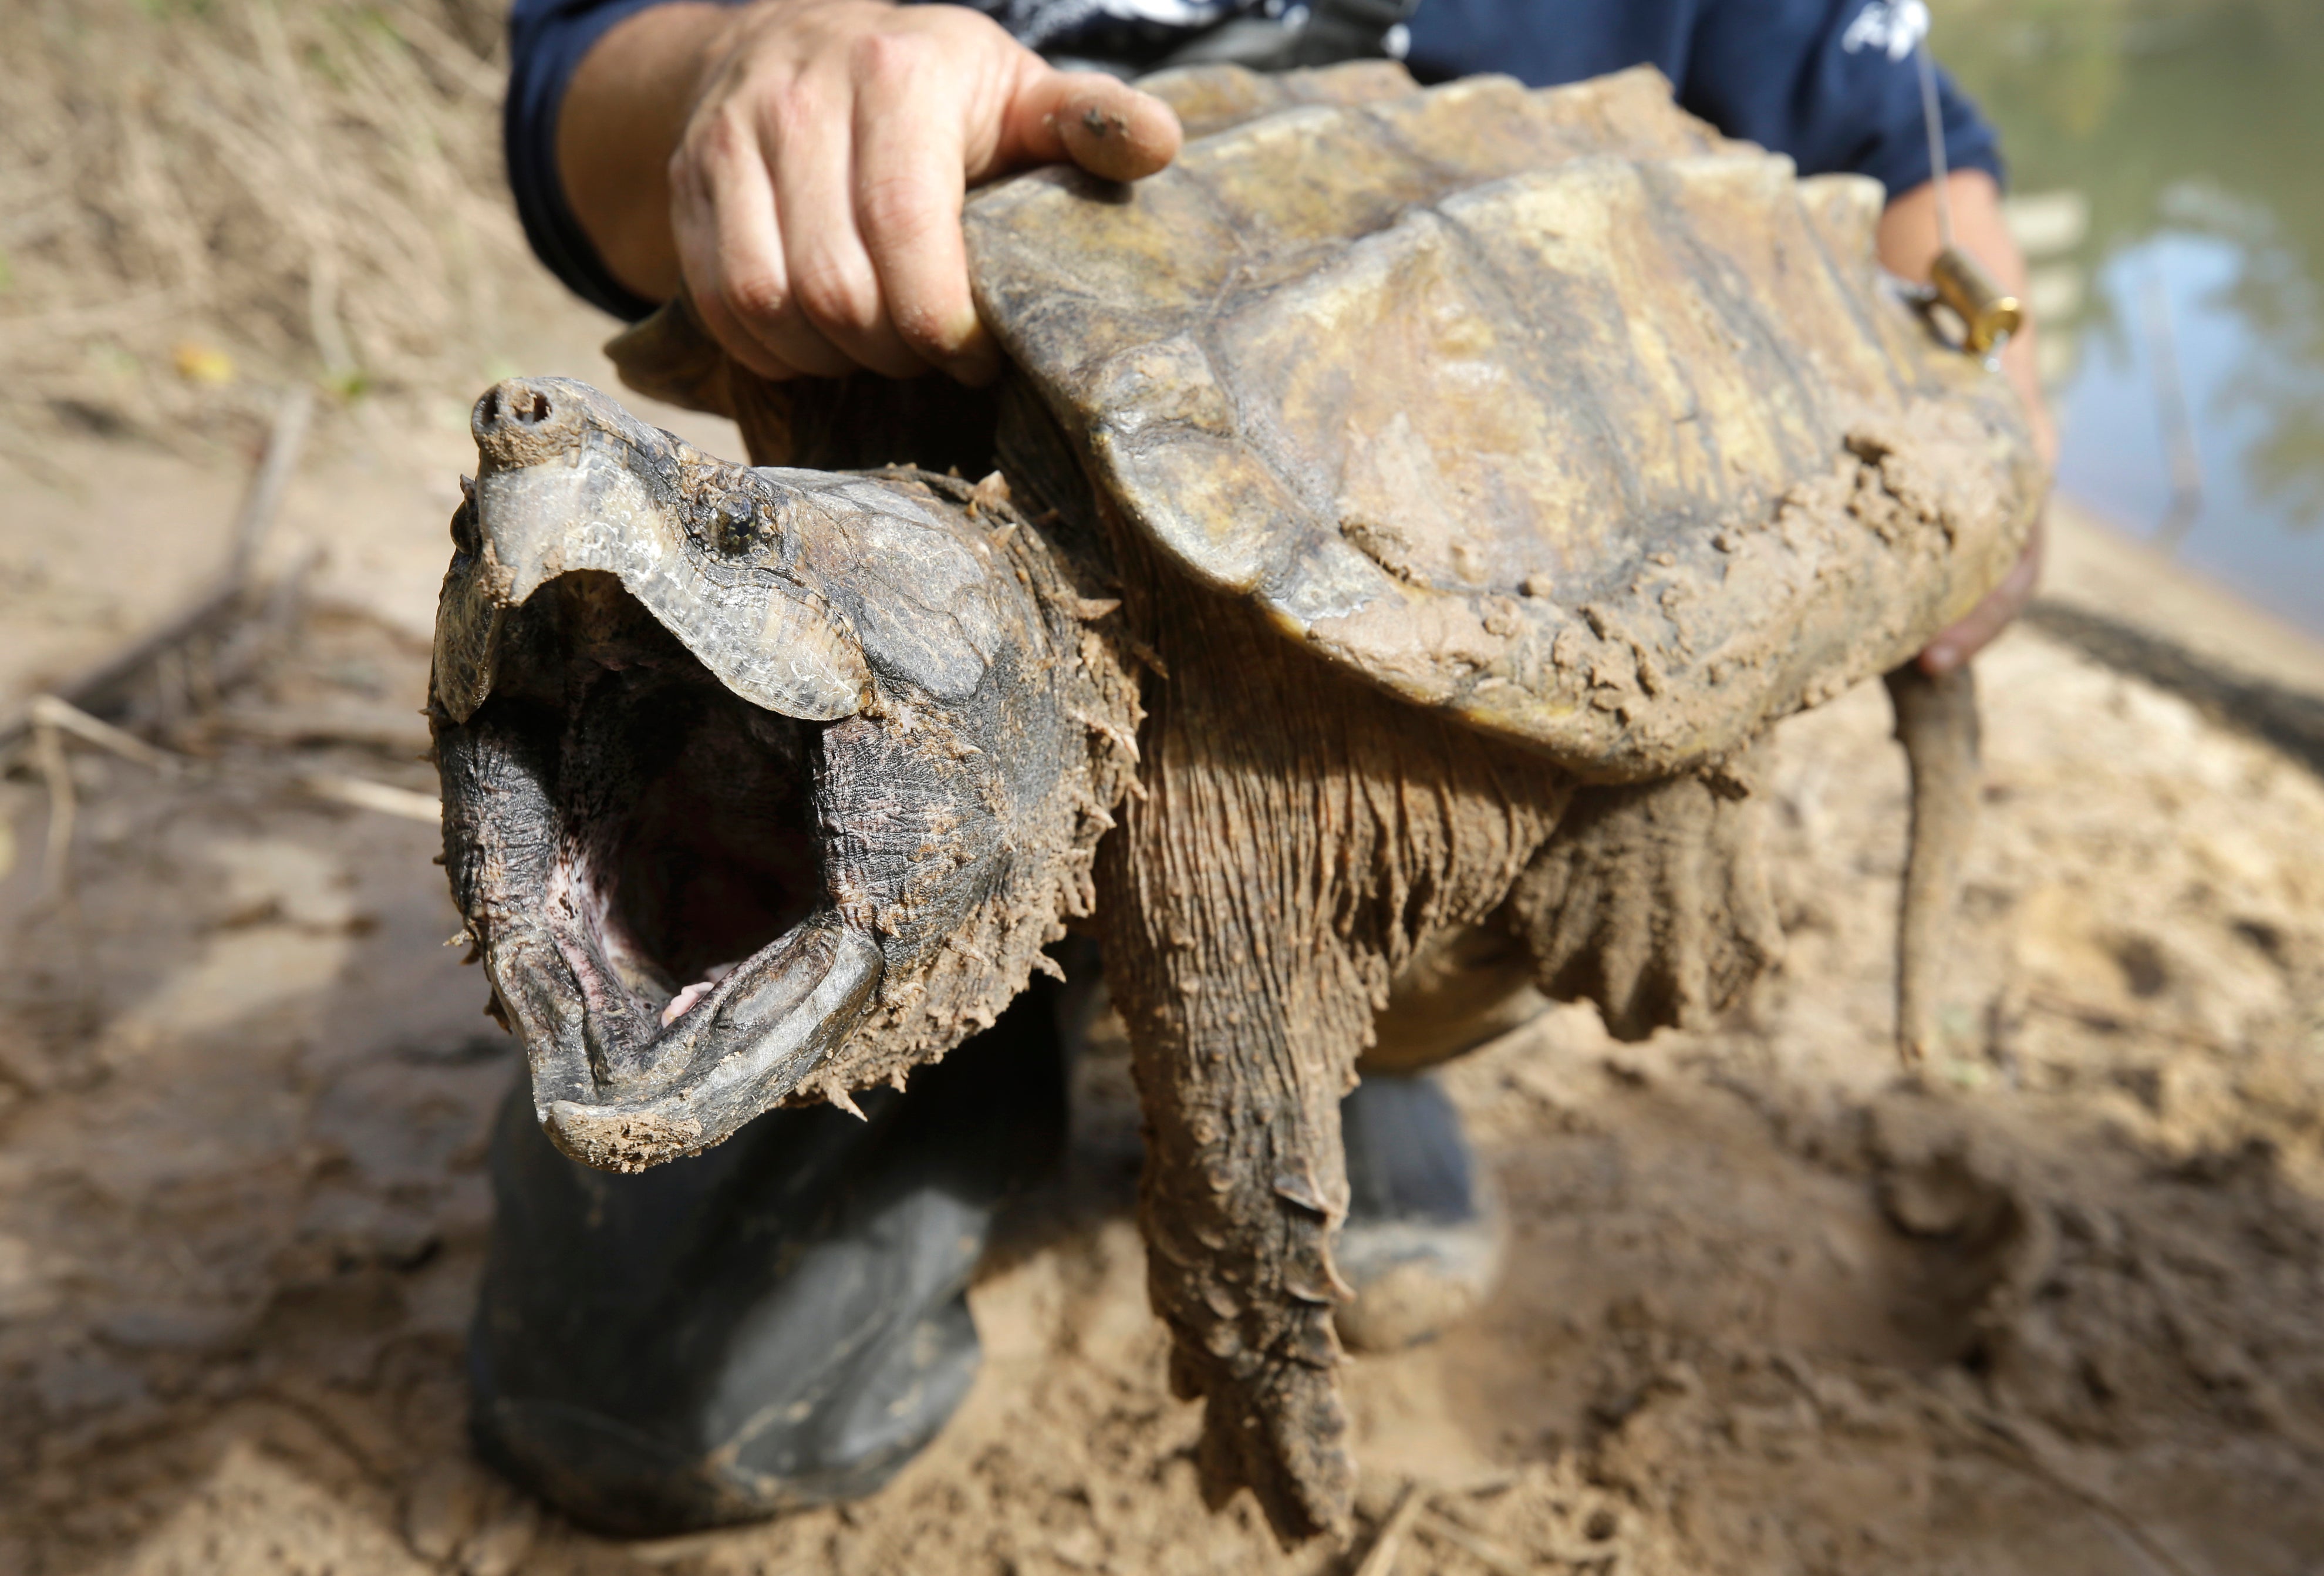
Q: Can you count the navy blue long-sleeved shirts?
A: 1